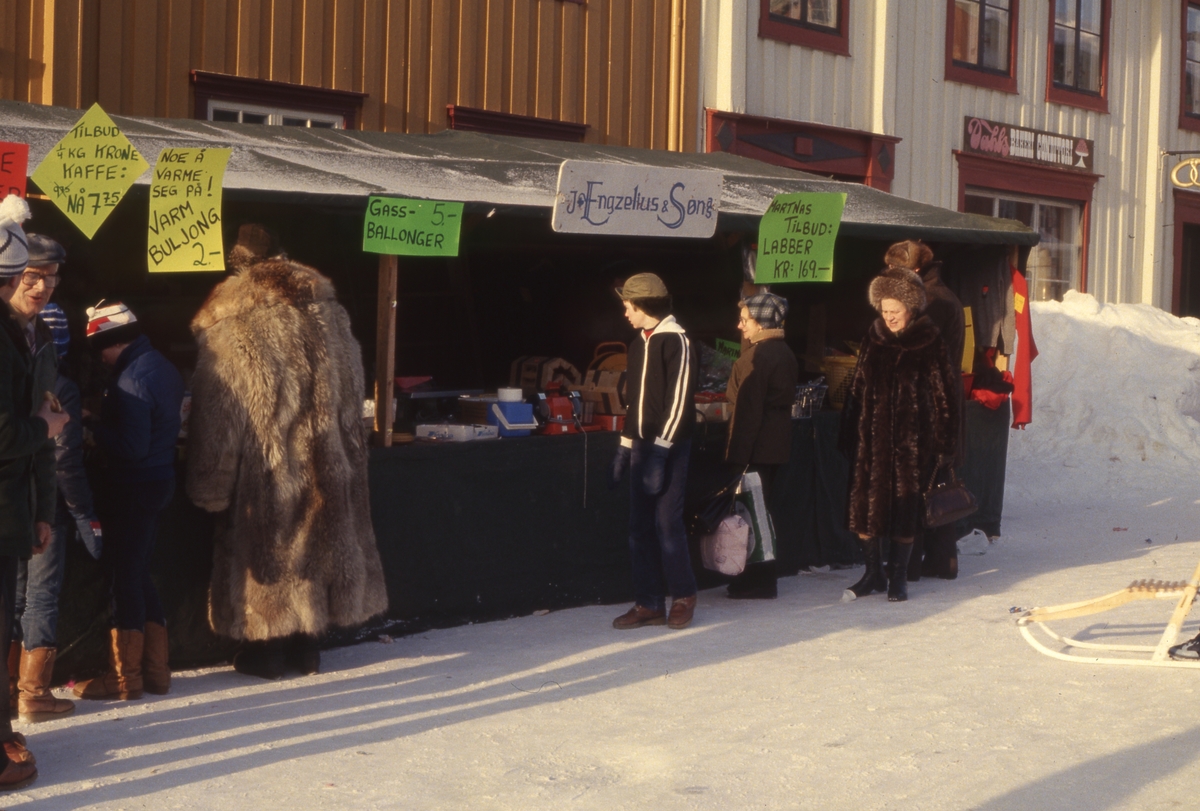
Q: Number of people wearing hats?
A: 9